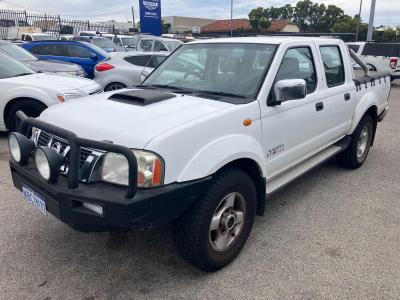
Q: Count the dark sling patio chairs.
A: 0